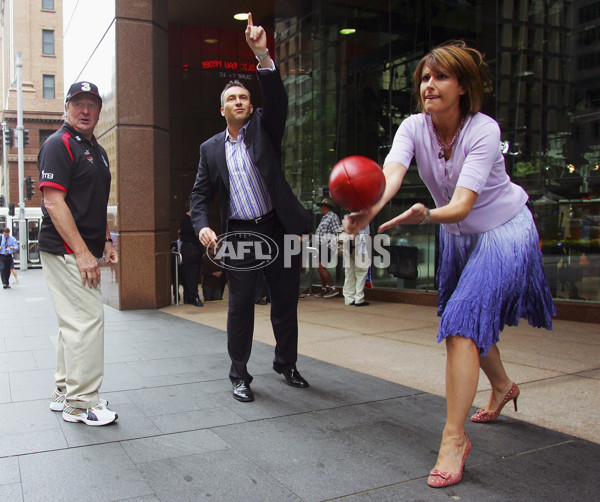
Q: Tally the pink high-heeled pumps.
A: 2